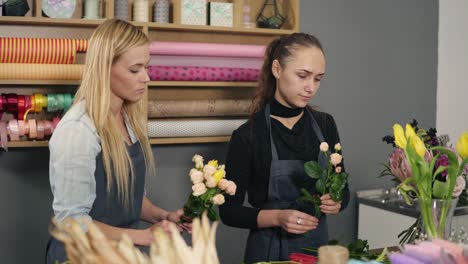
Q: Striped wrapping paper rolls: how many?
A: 2